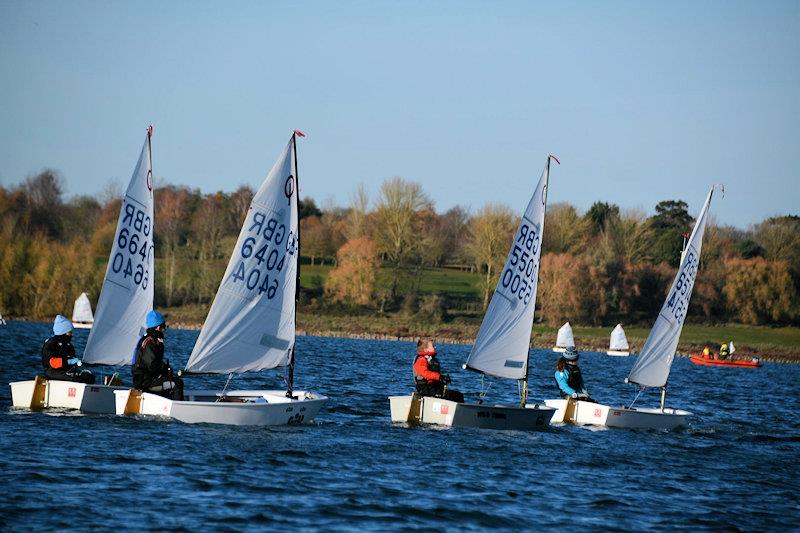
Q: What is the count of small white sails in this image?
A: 3